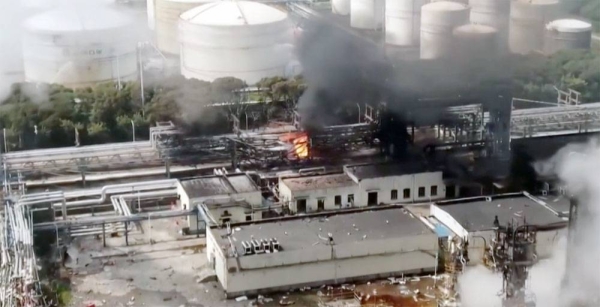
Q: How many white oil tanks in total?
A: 11